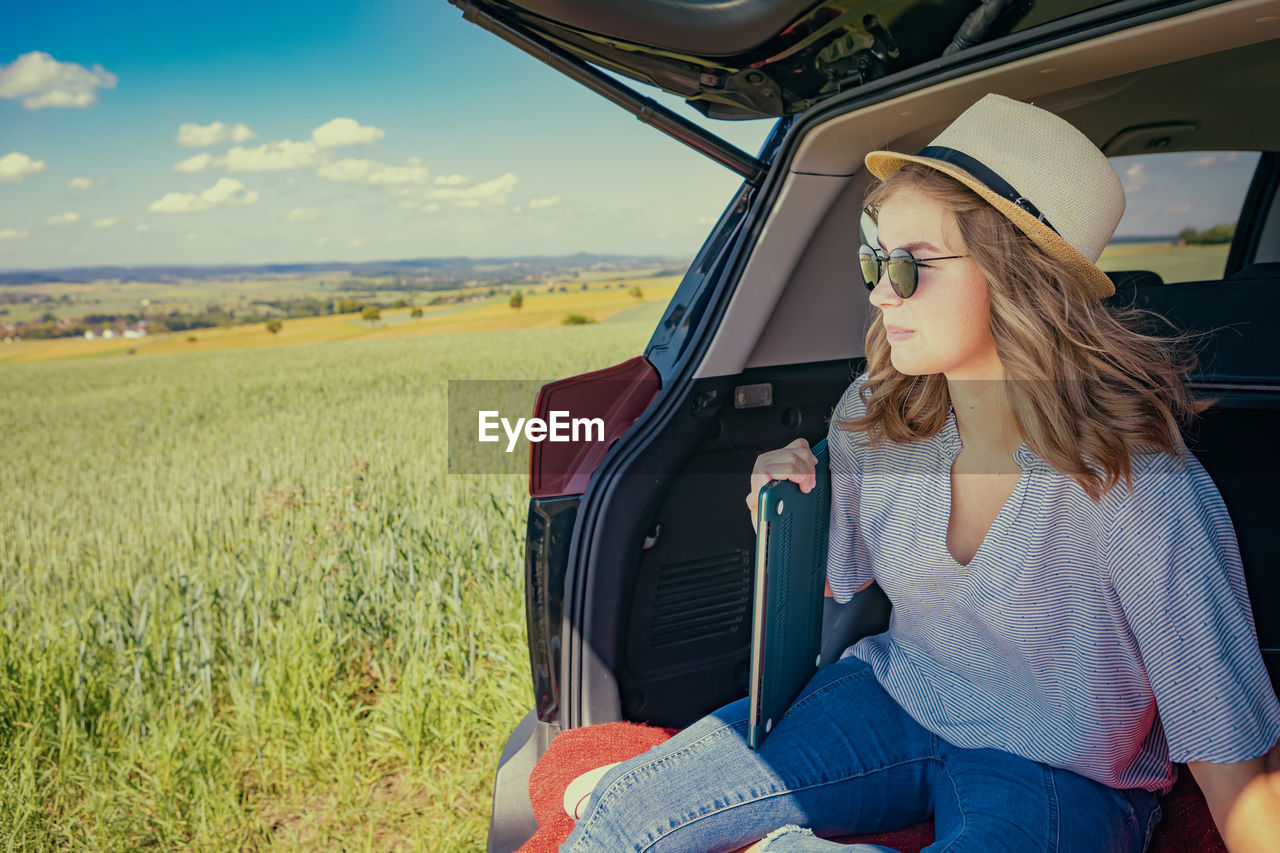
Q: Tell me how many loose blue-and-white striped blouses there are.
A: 1